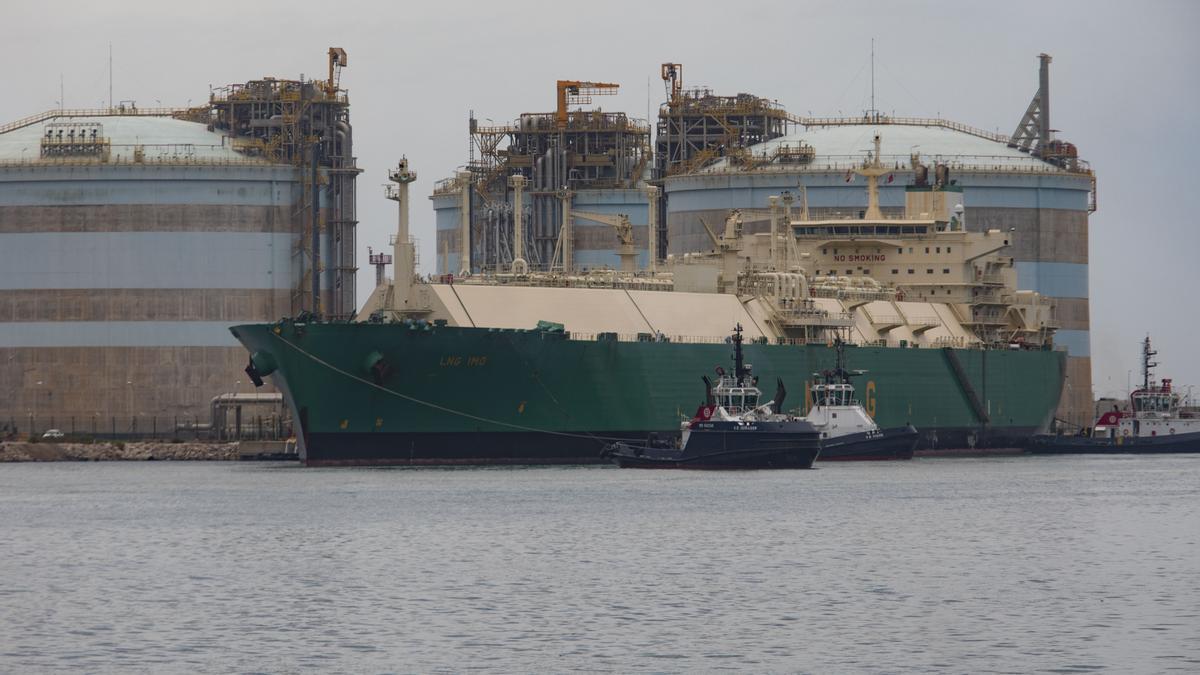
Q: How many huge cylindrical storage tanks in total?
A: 3